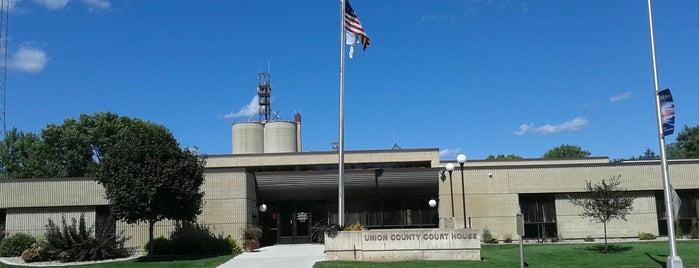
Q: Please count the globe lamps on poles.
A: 2